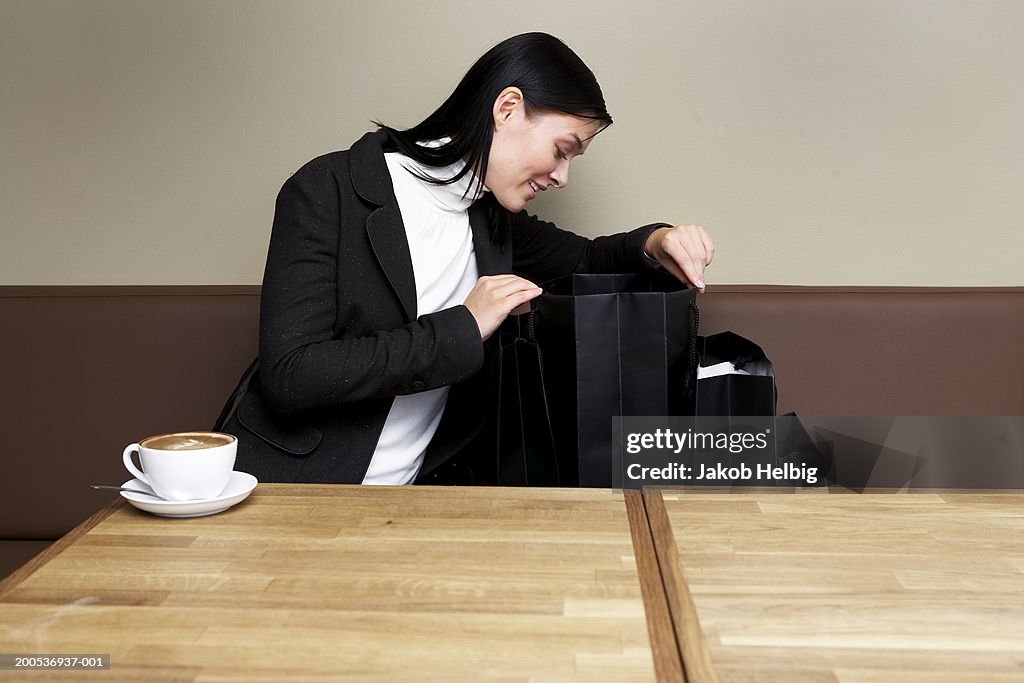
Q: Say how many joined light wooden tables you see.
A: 2